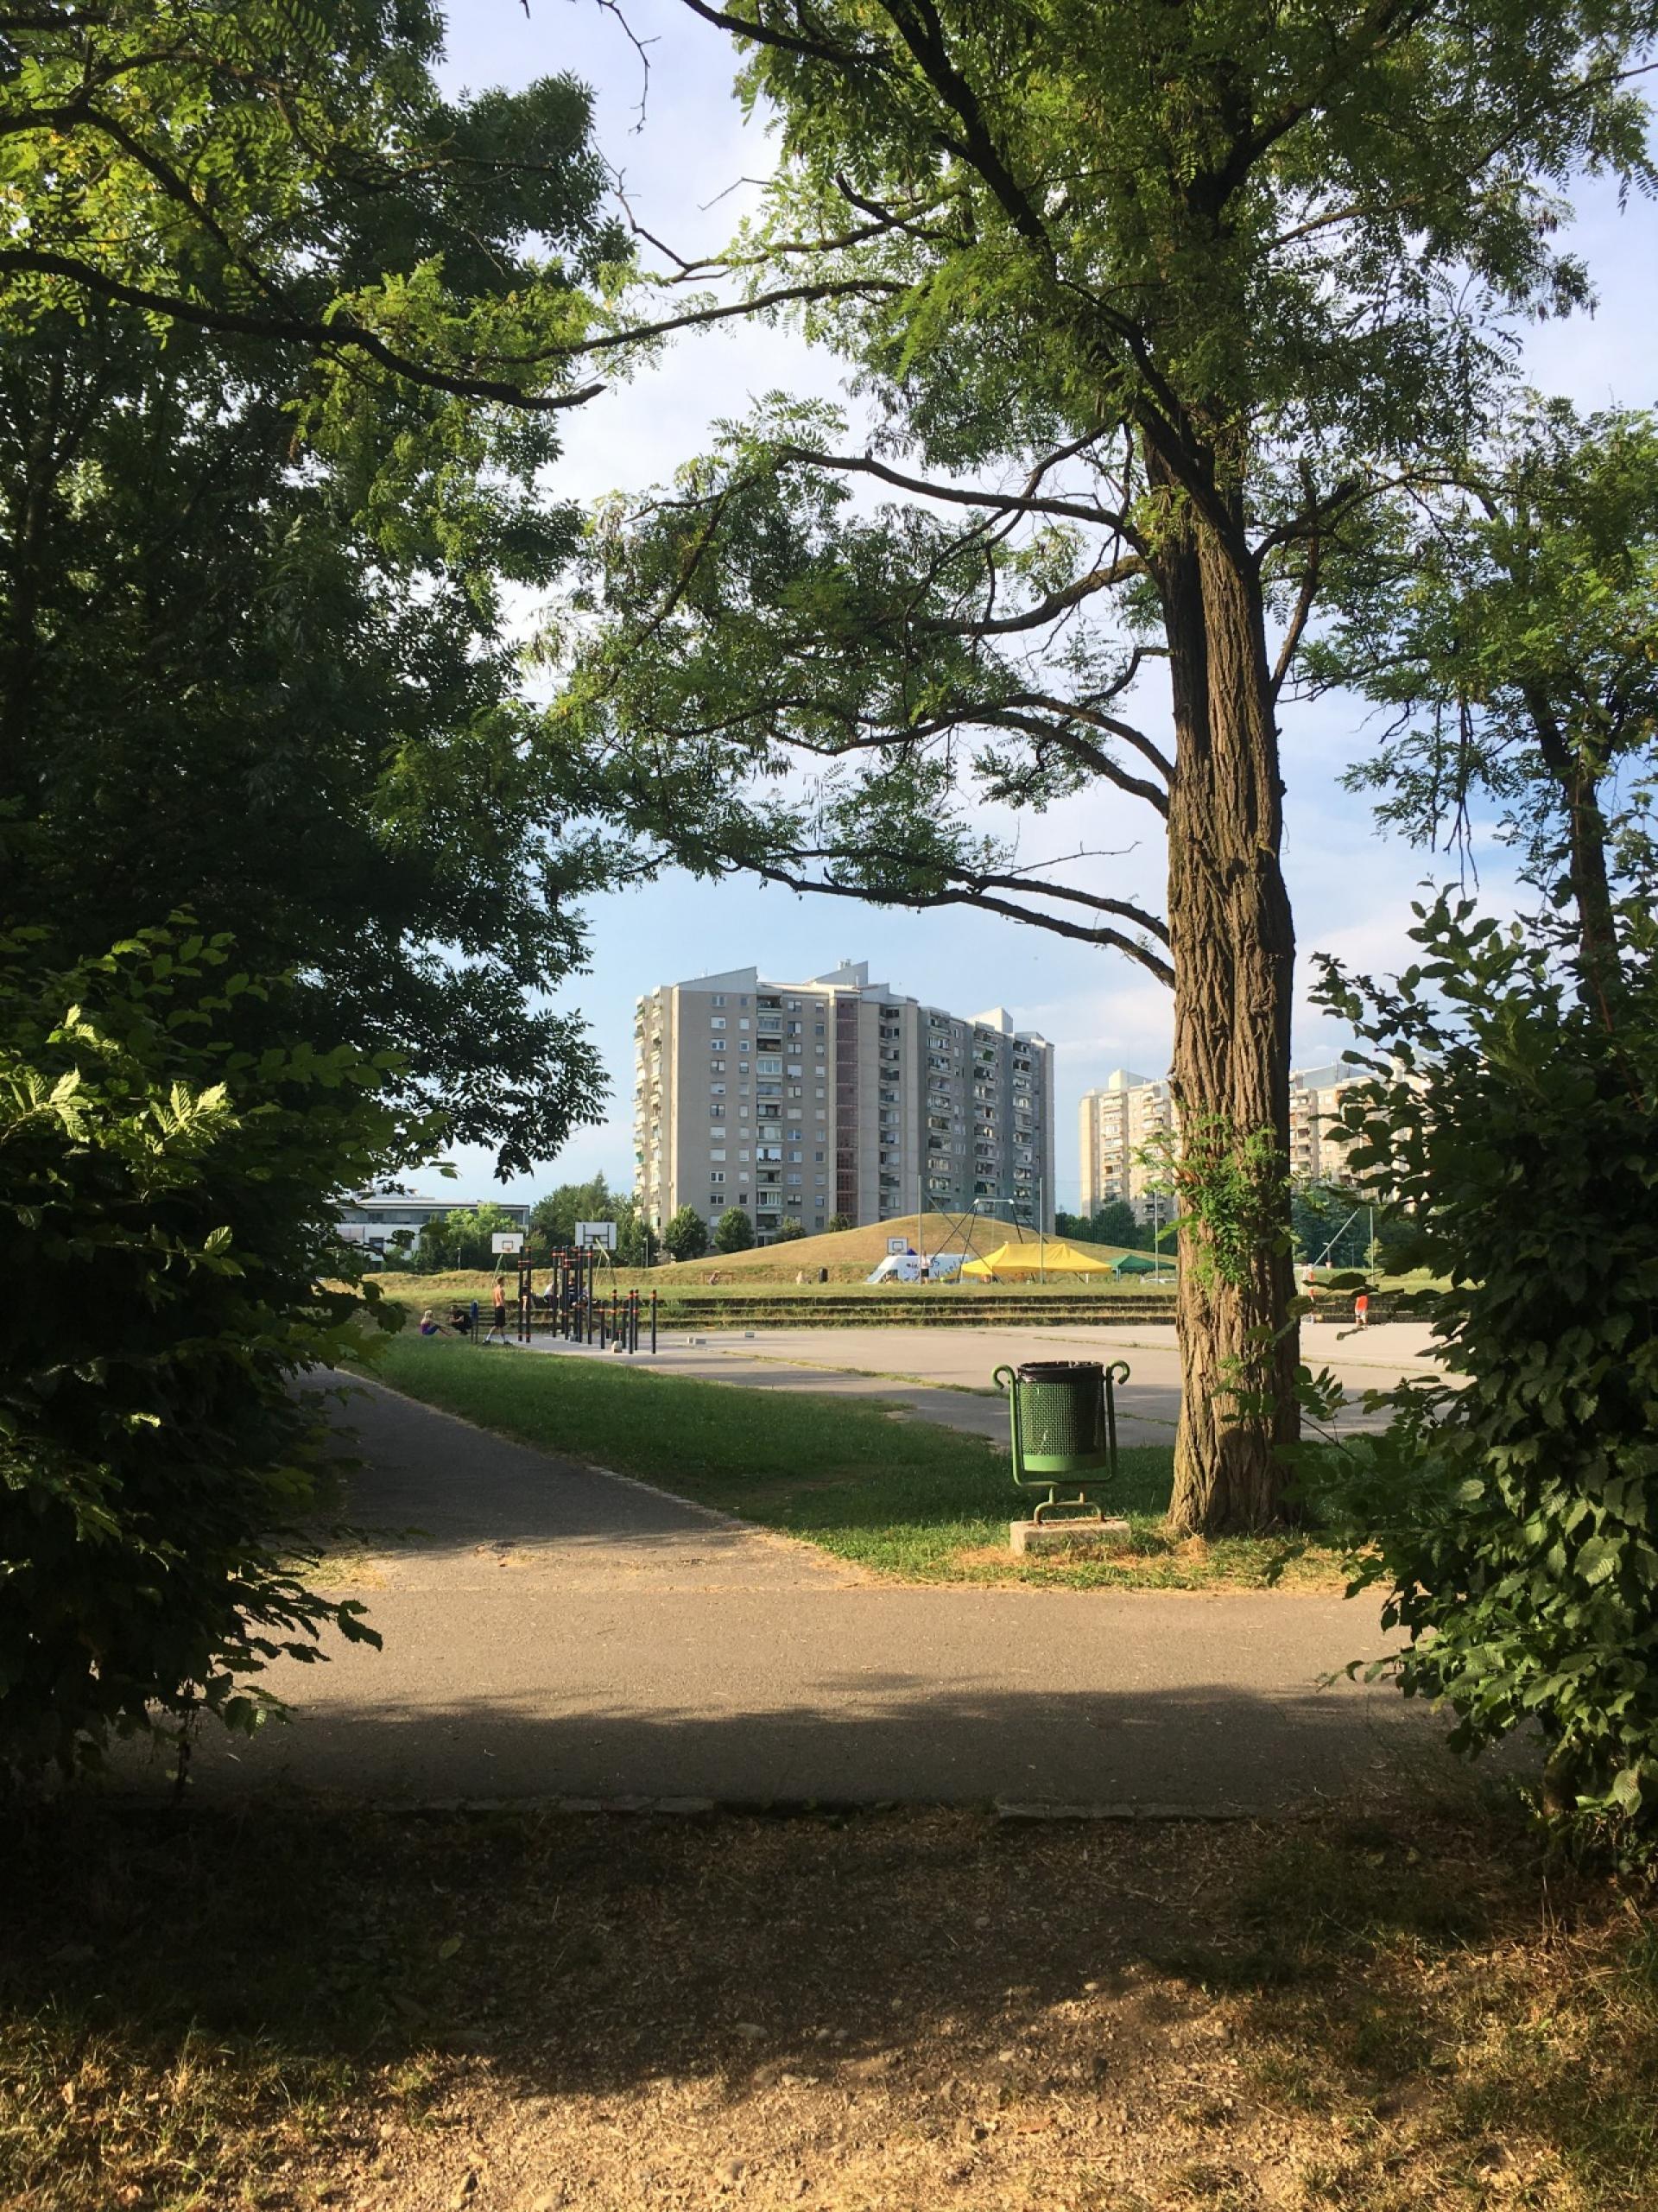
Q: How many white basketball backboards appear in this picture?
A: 3